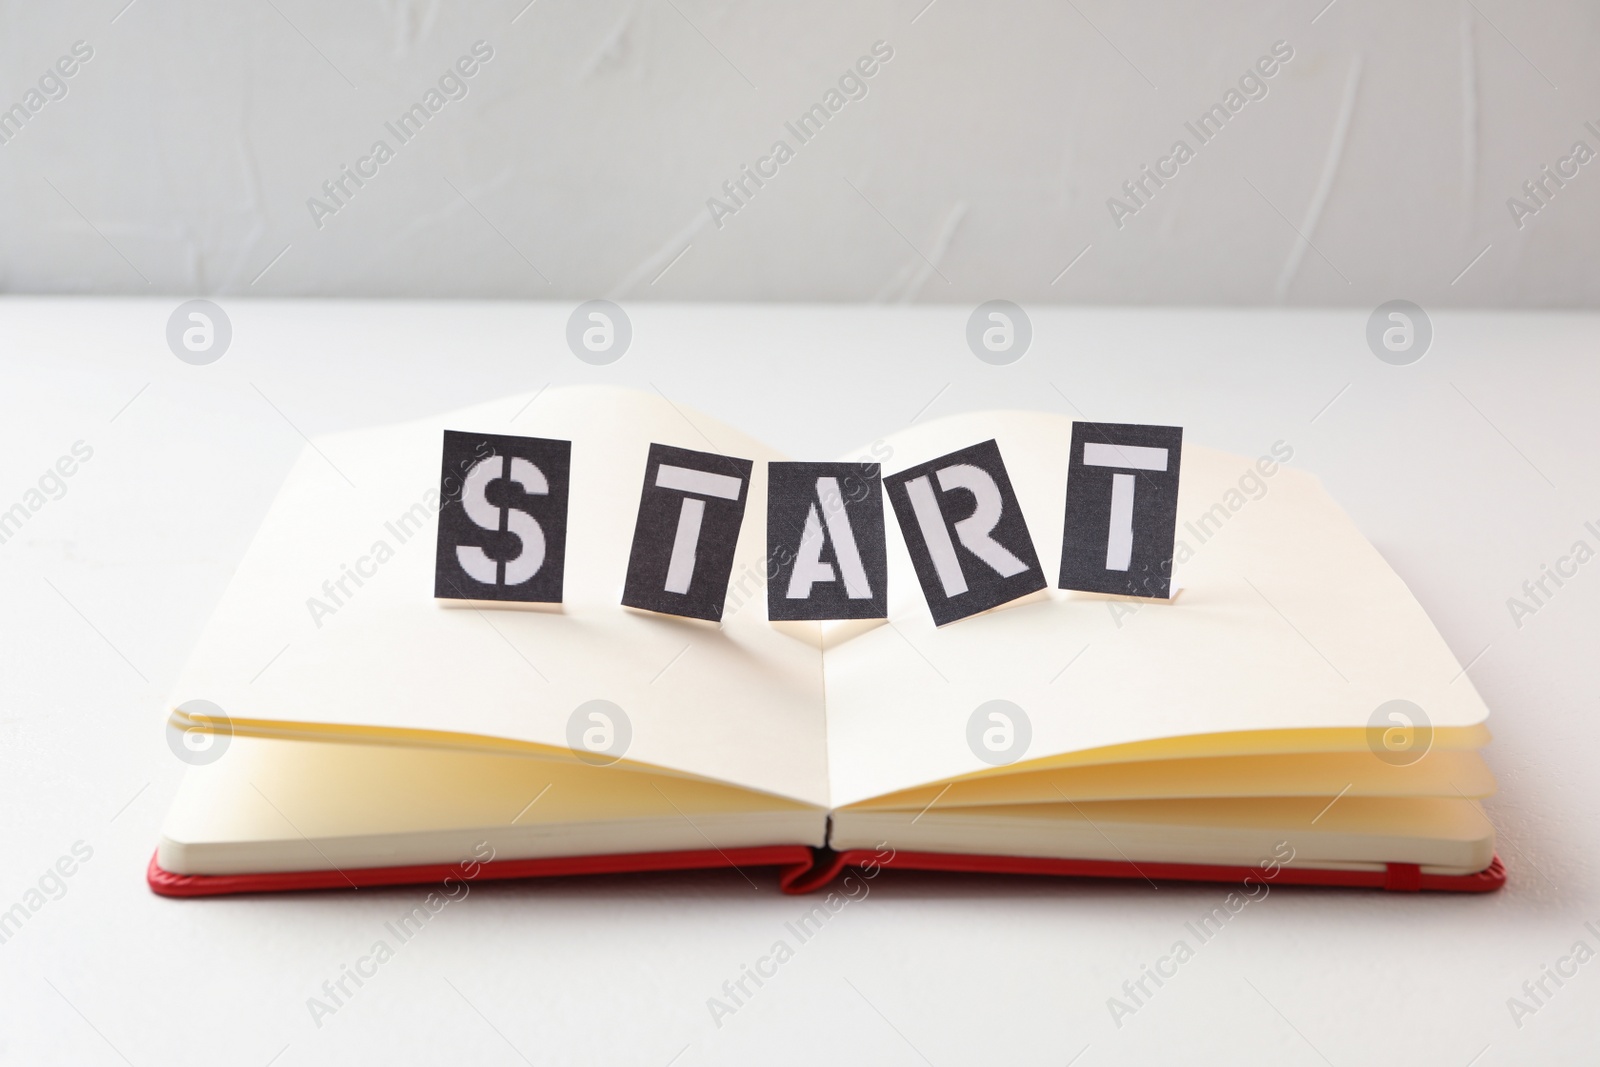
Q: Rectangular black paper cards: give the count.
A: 5